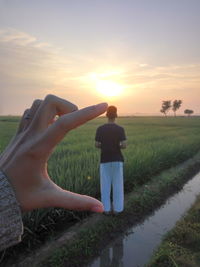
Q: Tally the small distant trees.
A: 3